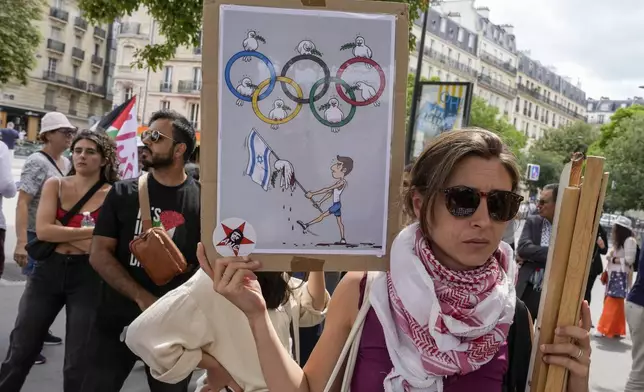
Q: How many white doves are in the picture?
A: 8